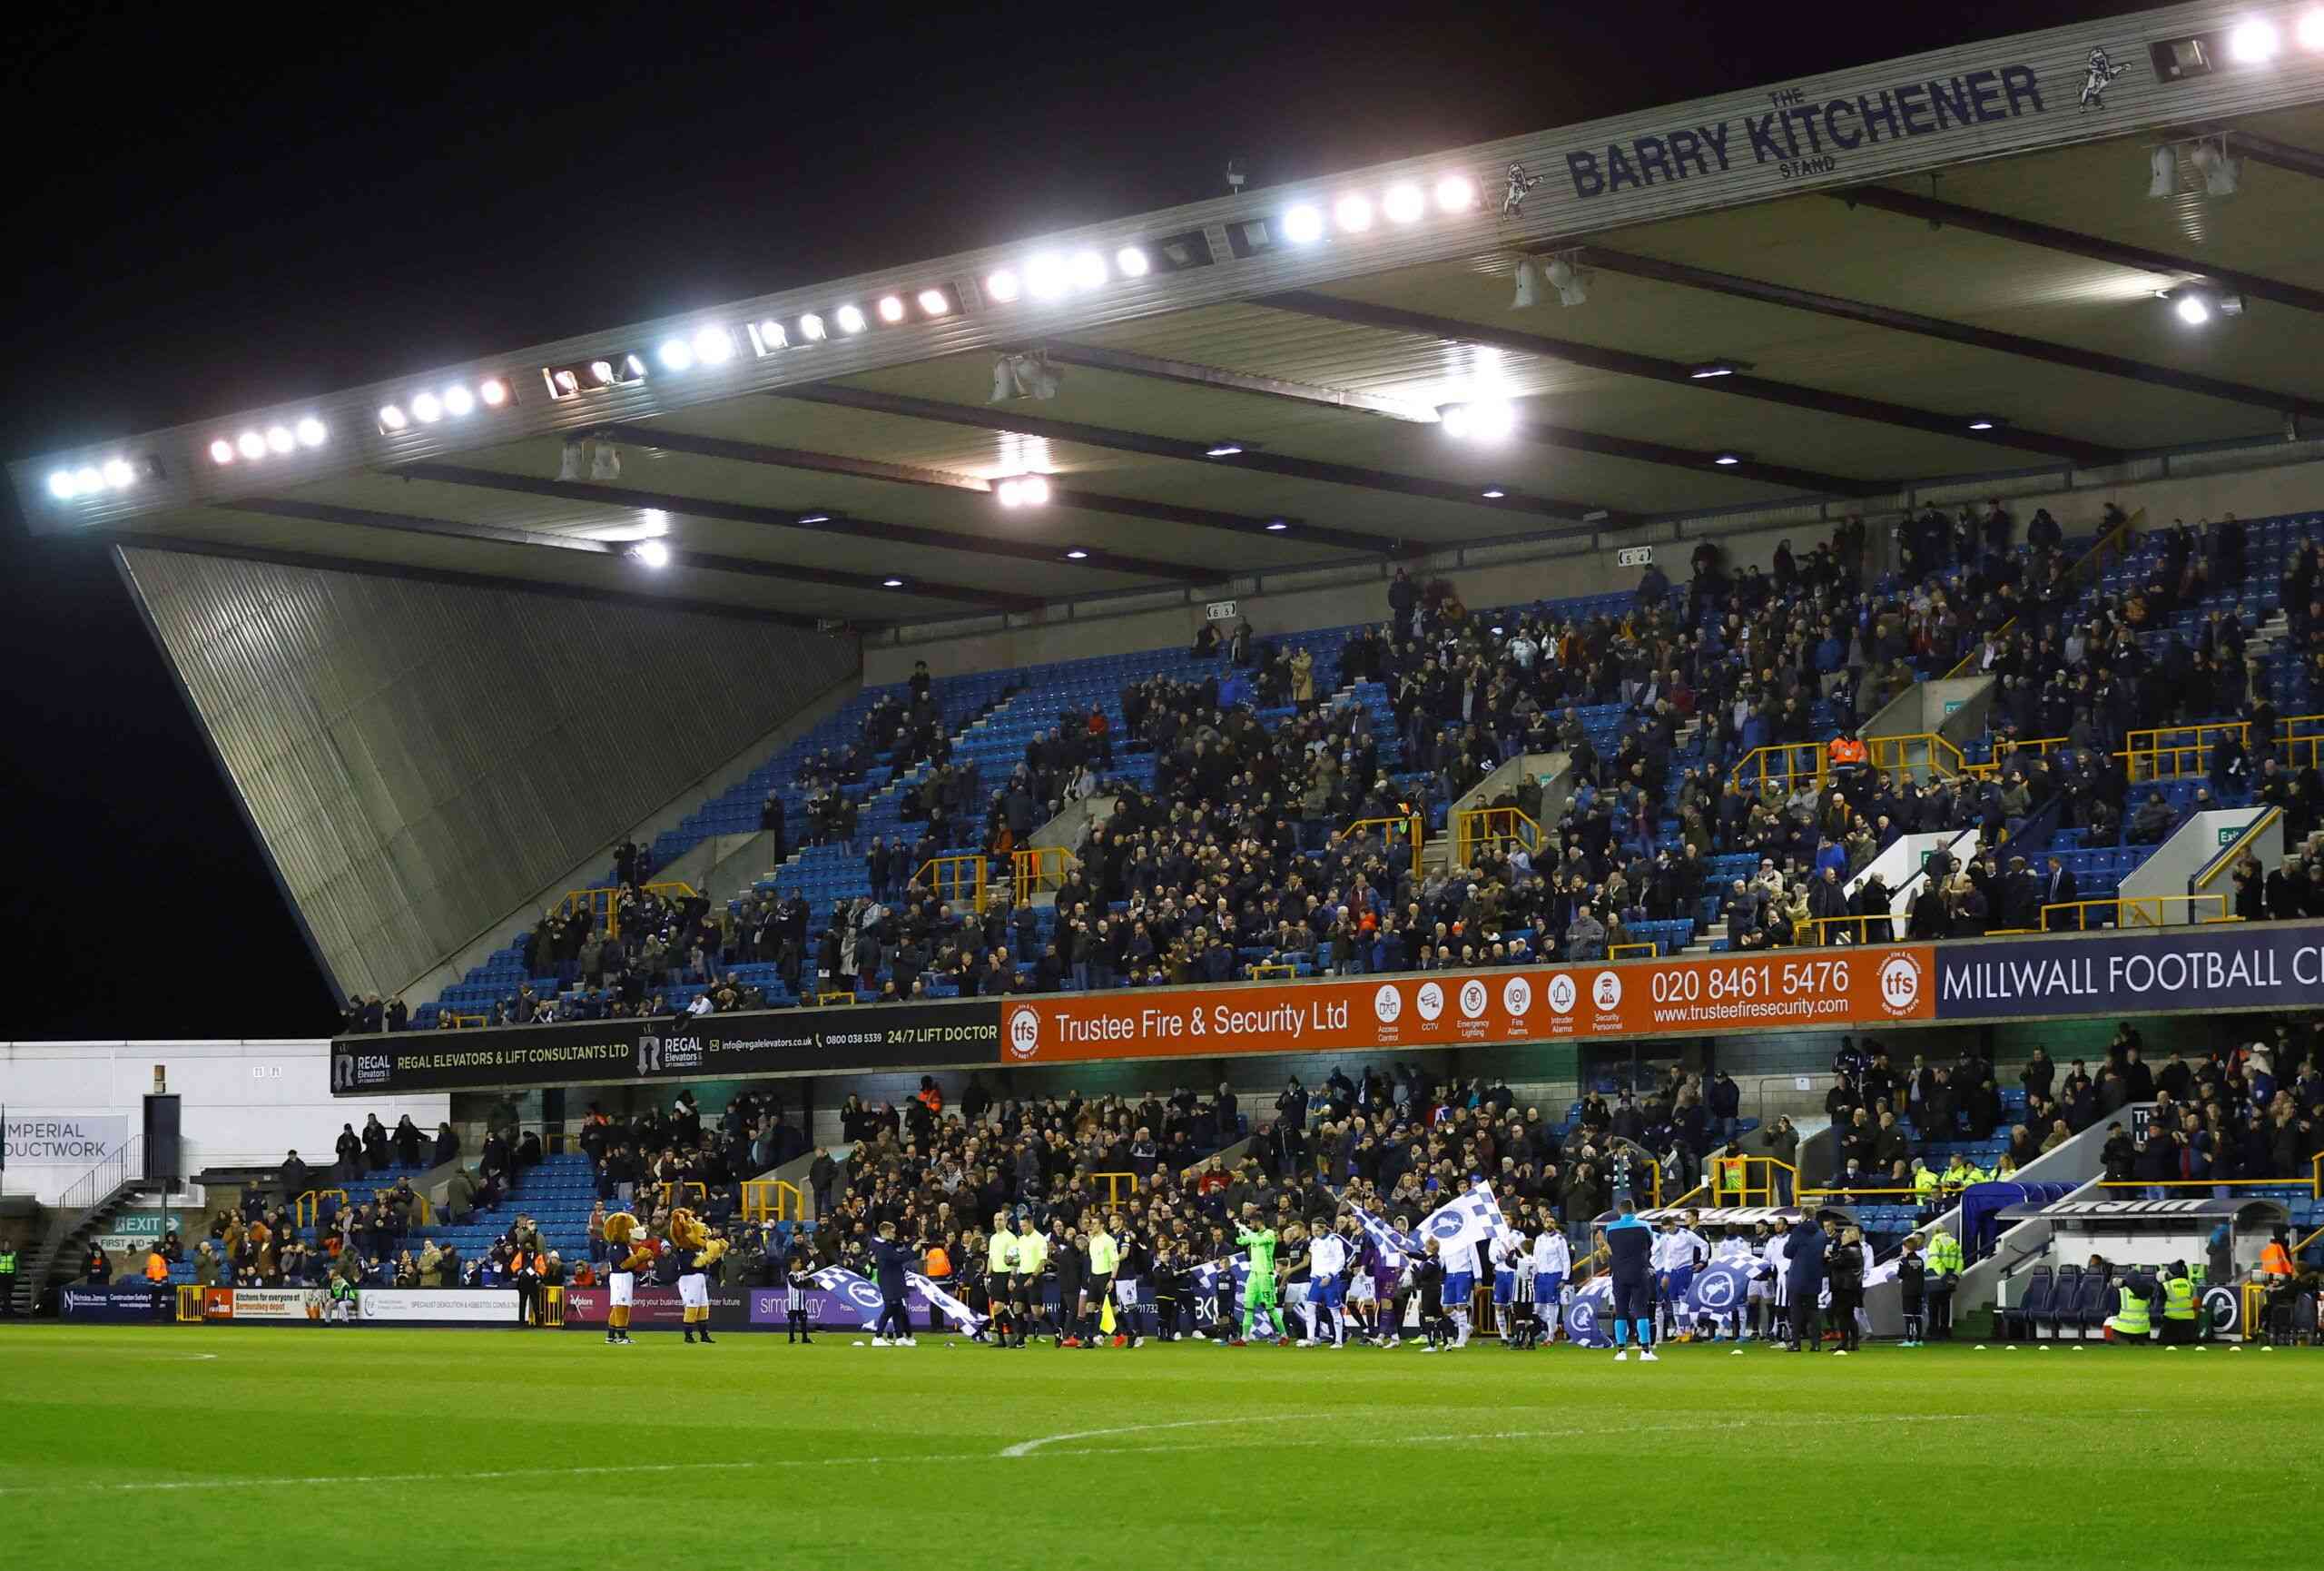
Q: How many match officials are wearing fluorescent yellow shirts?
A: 3